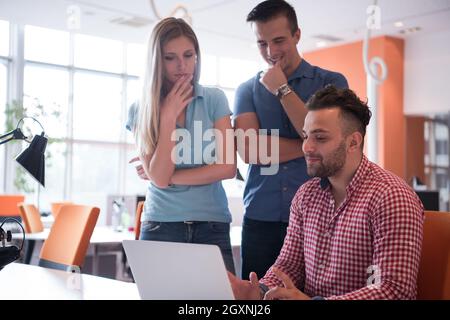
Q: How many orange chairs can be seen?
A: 6